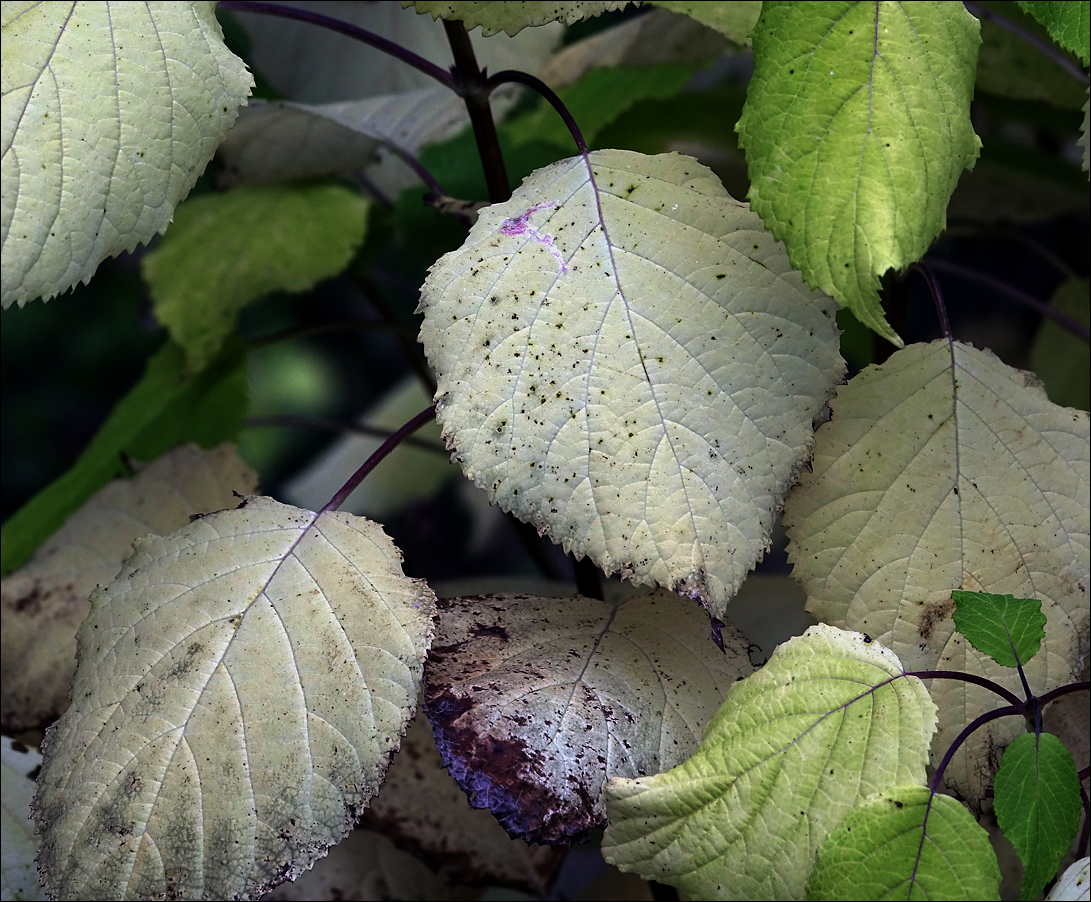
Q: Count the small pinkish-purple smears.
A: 1